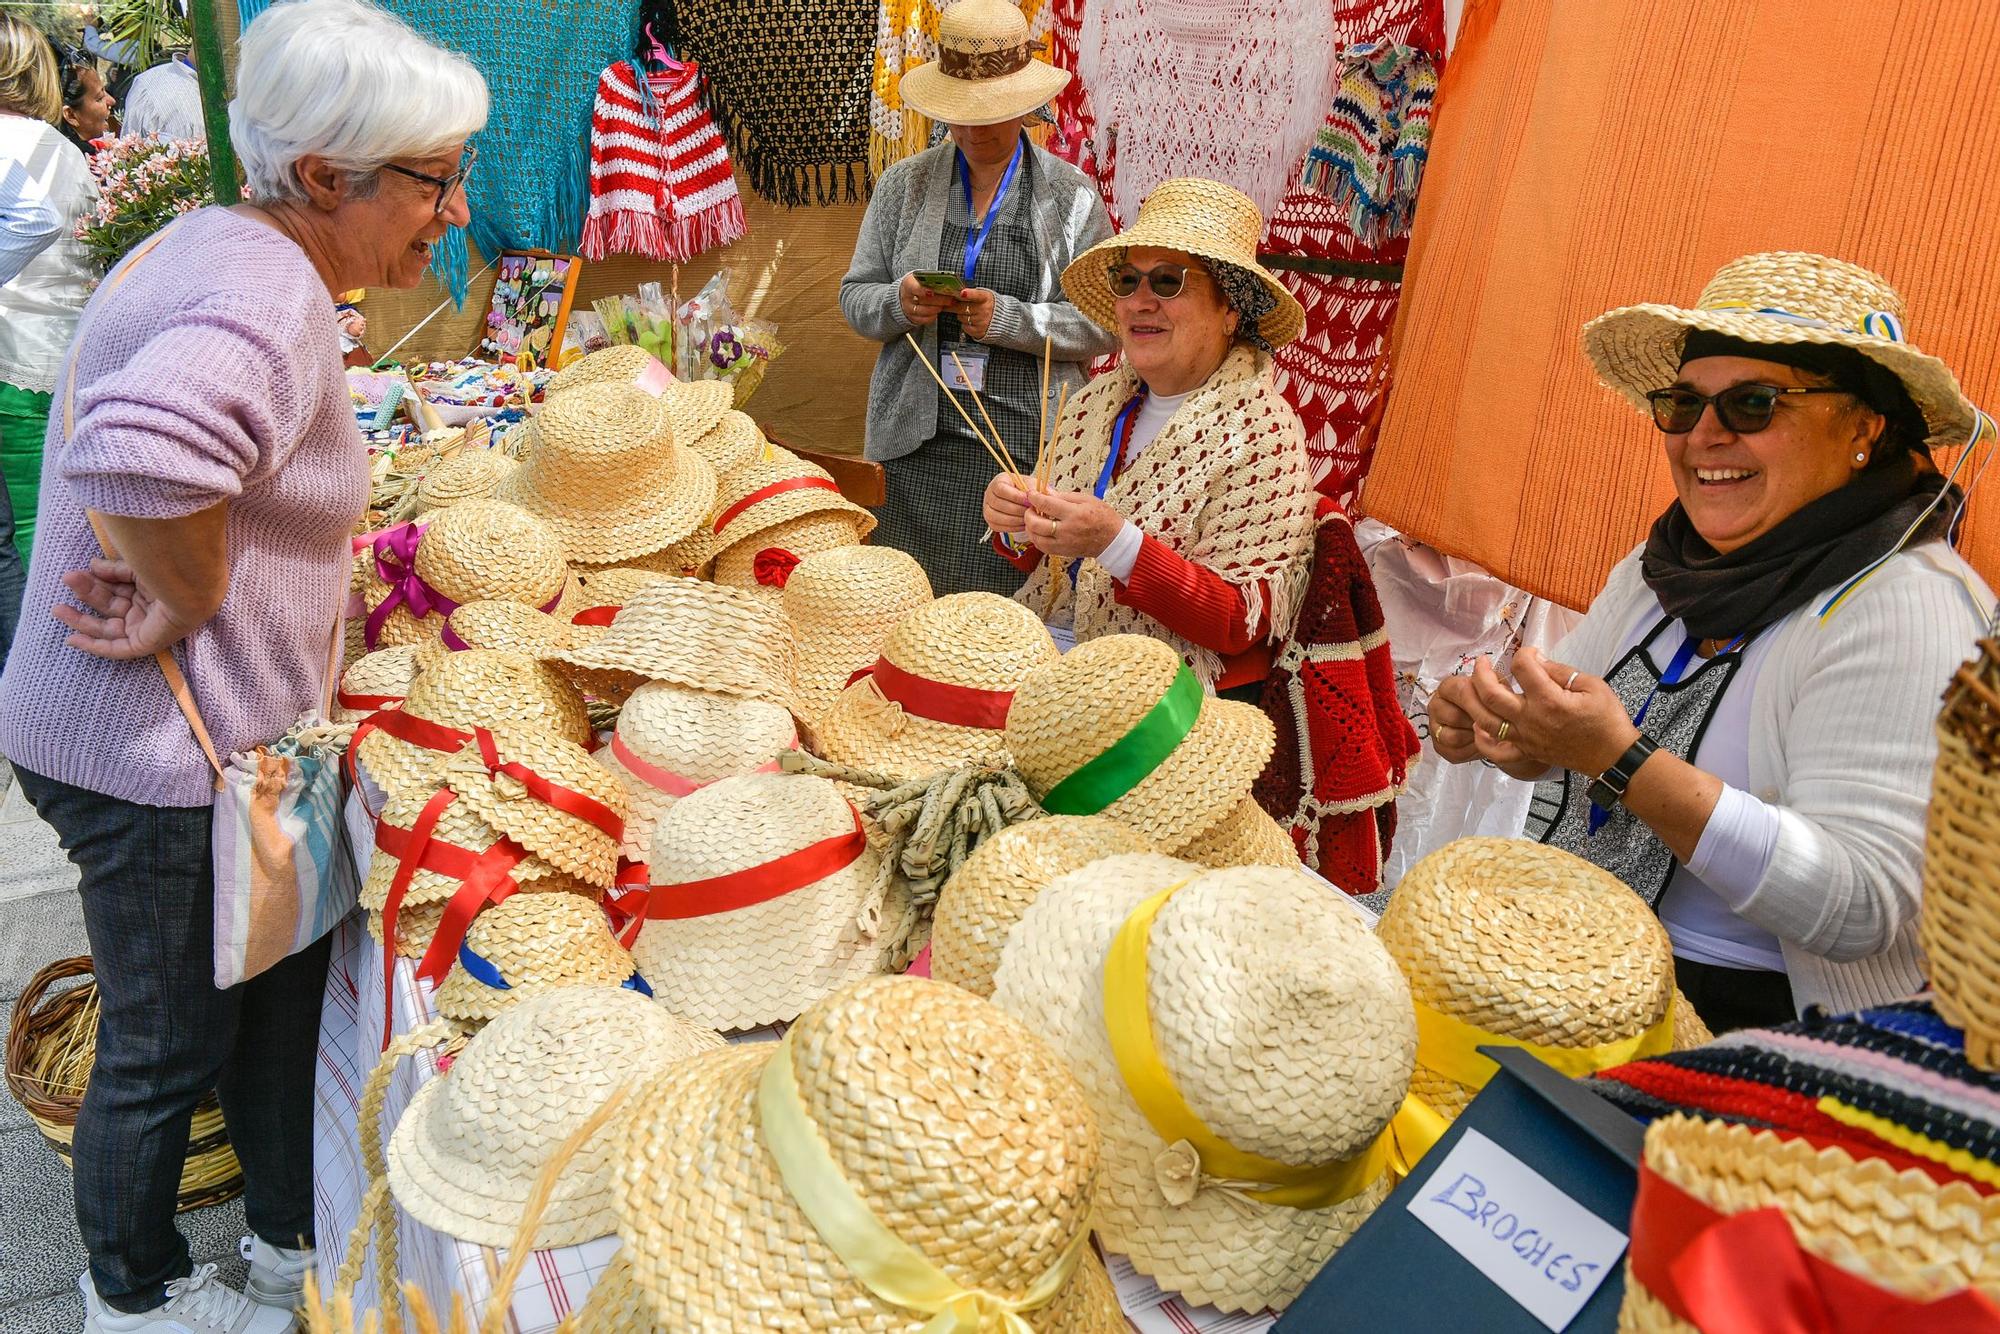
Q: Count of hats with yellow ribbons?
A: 3